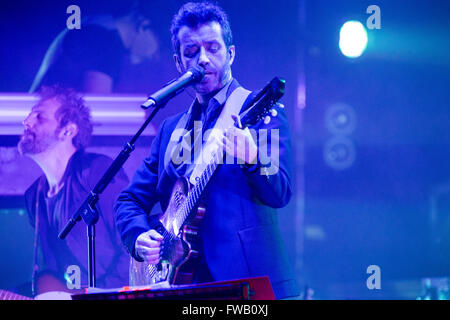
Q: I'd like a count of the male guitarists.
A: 2